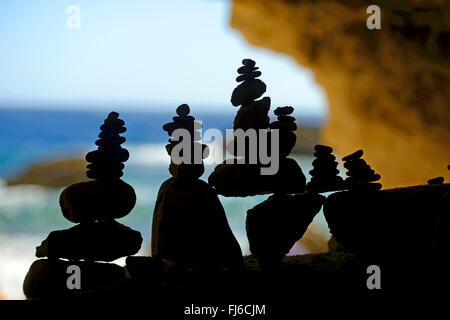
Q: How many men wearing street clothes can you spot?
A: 0